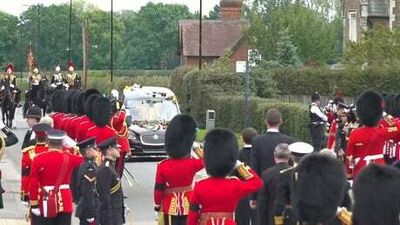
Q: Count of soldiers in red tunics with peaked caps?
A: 2